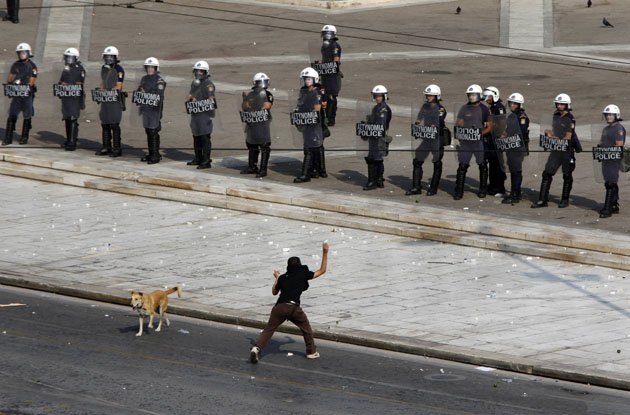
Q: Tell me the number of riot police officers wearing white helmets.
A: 15